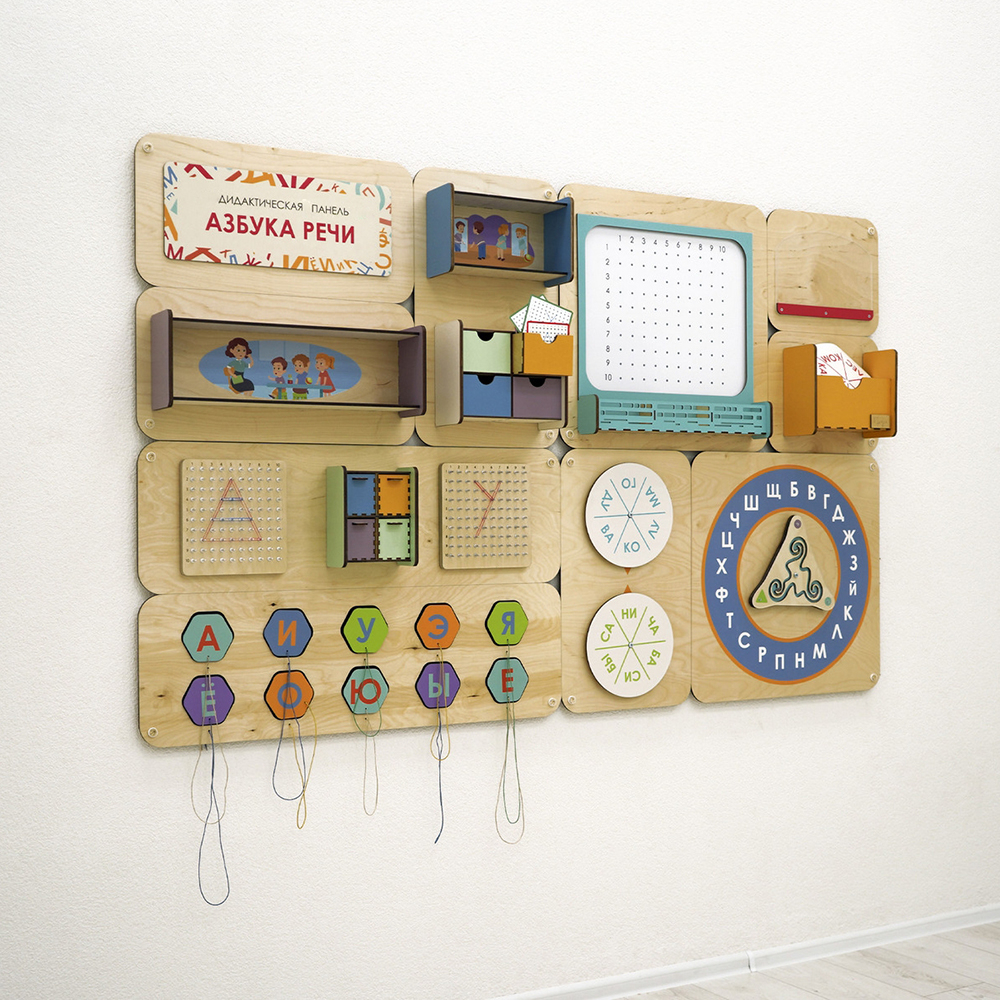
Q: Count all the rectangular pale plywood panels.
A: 10